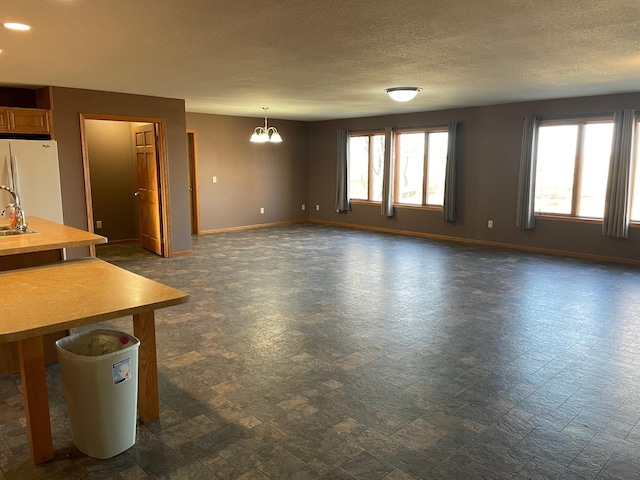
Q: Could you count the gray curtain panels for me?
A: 5